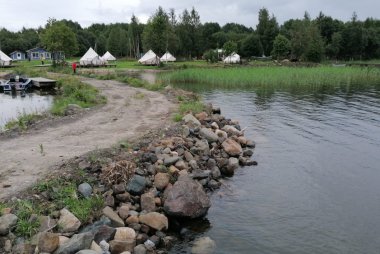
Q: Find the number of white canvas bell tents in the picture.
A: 6